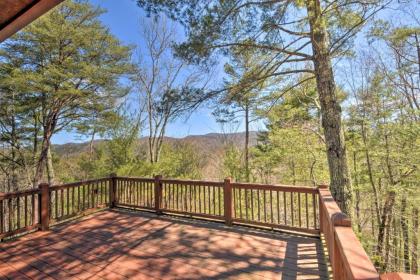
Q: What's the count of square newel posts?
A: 6